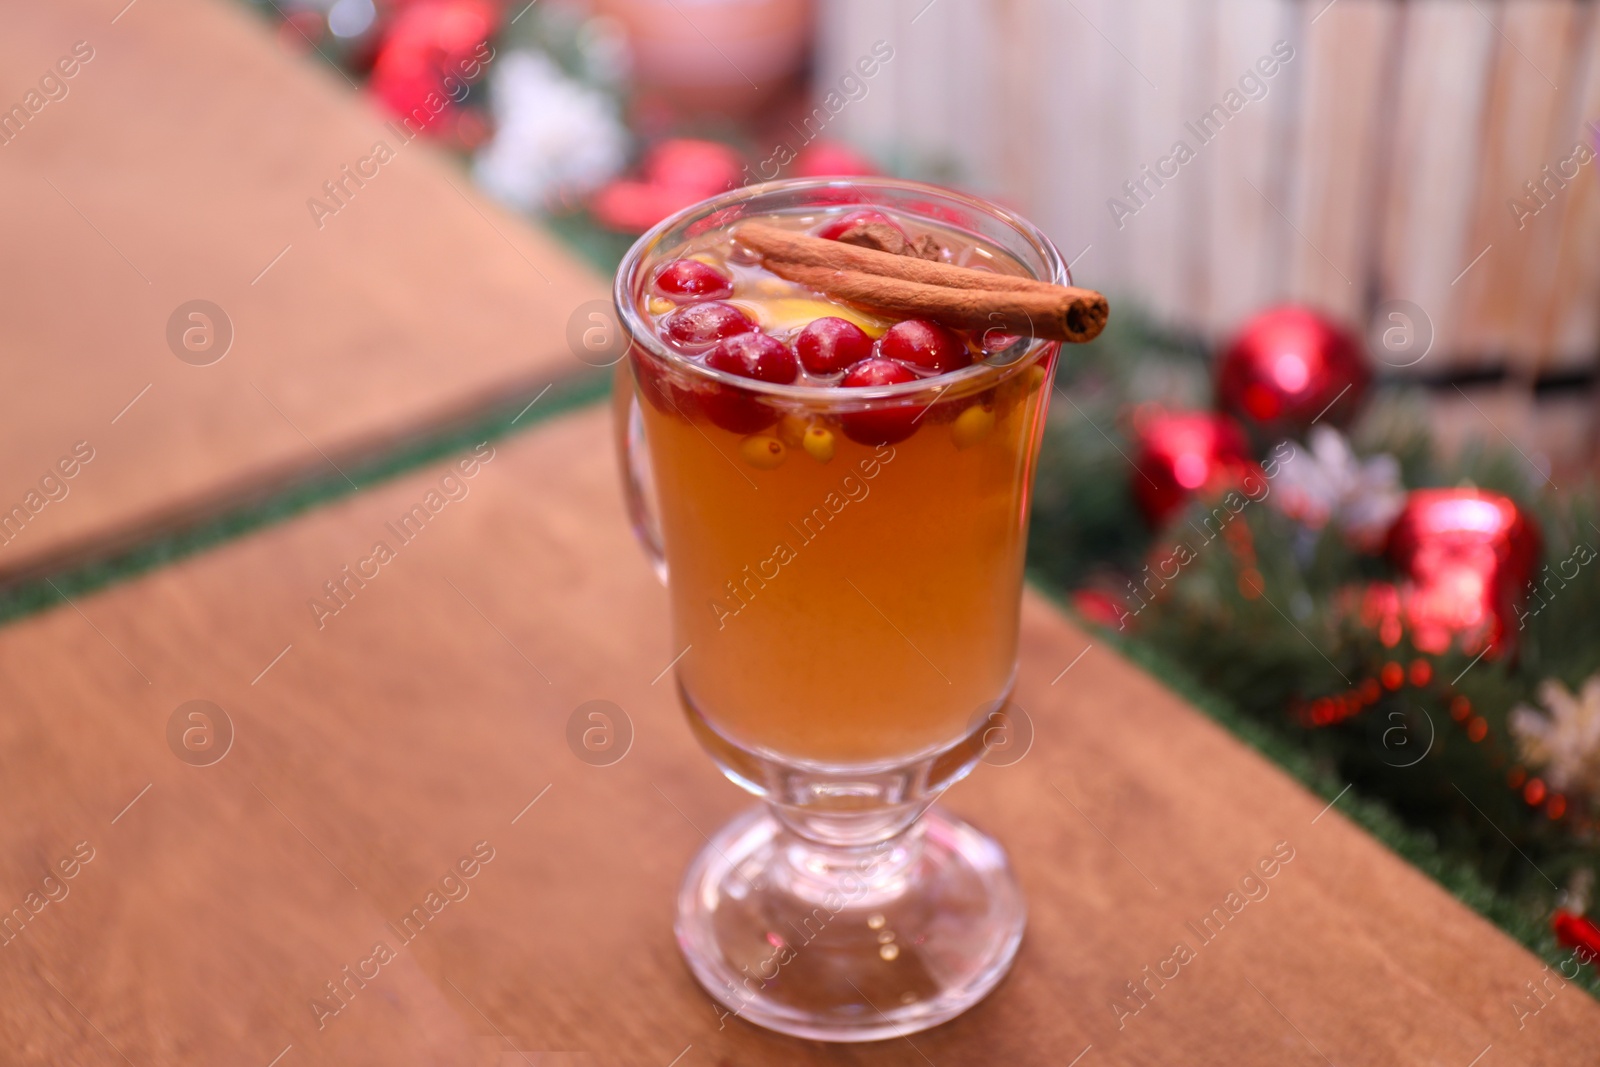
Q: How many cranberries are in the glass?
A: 8